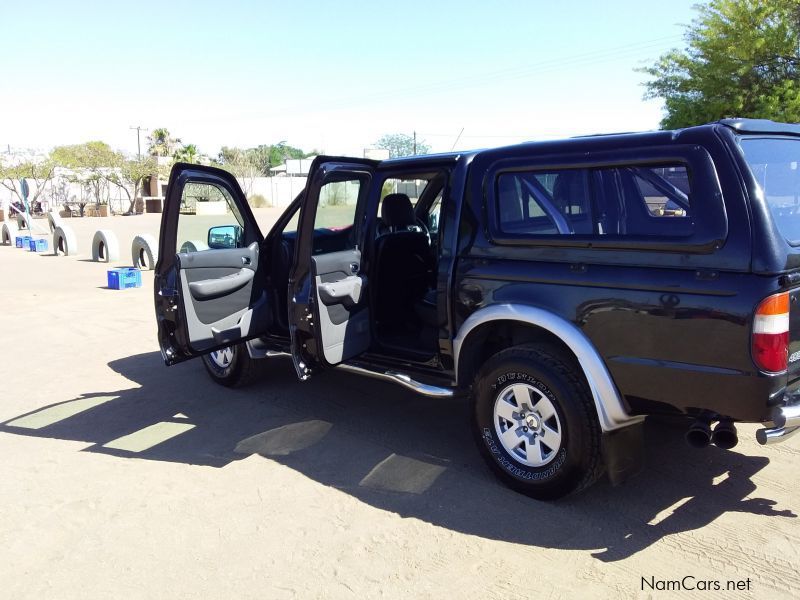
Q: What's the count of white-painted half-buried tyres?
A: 7